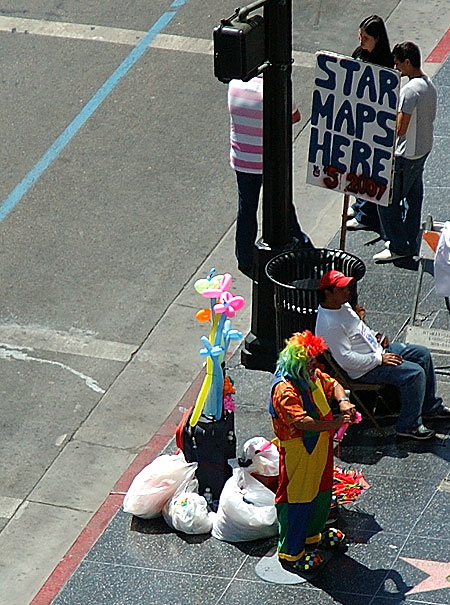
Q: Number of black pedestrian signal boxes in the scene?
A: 1